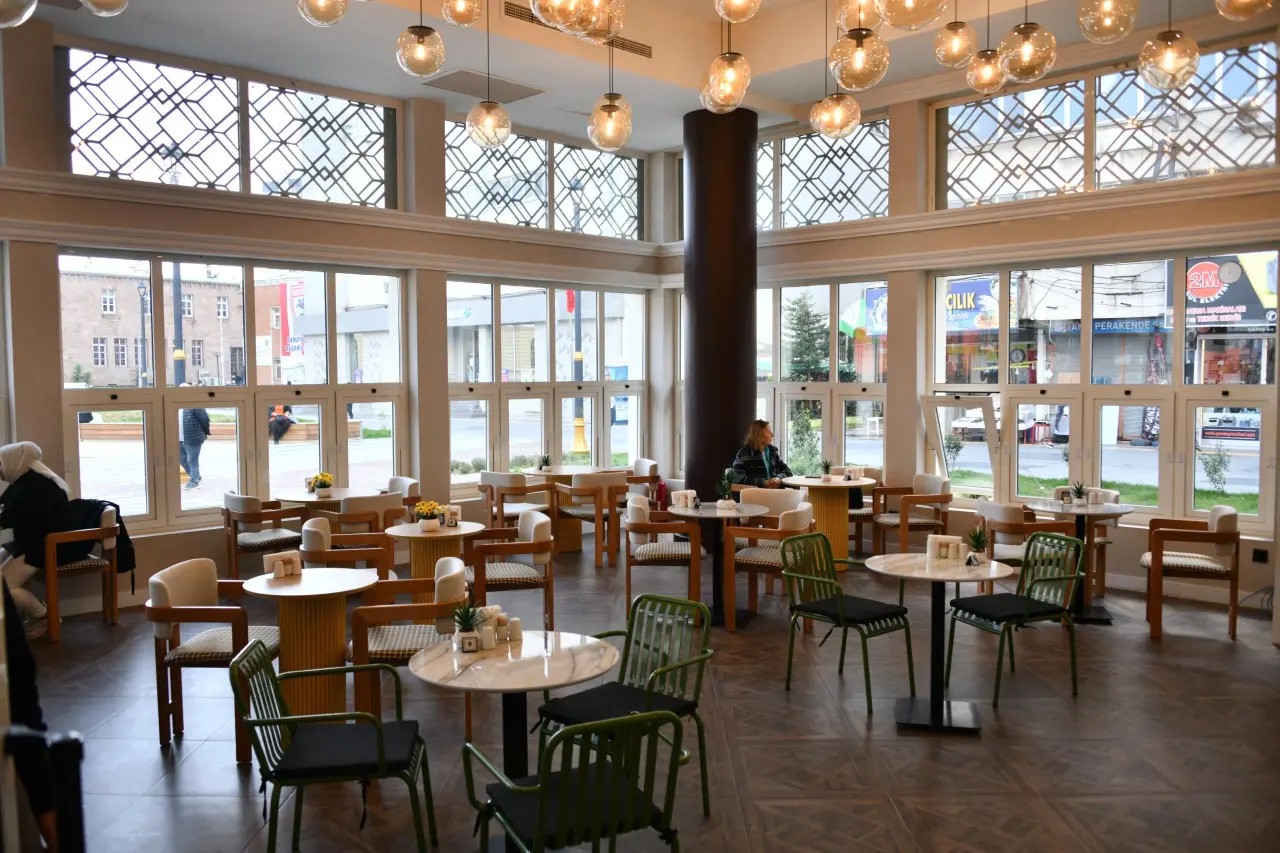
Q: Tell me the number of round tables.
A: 9